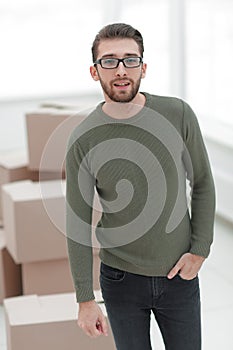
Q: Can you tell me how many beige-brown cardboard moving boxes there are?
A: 6